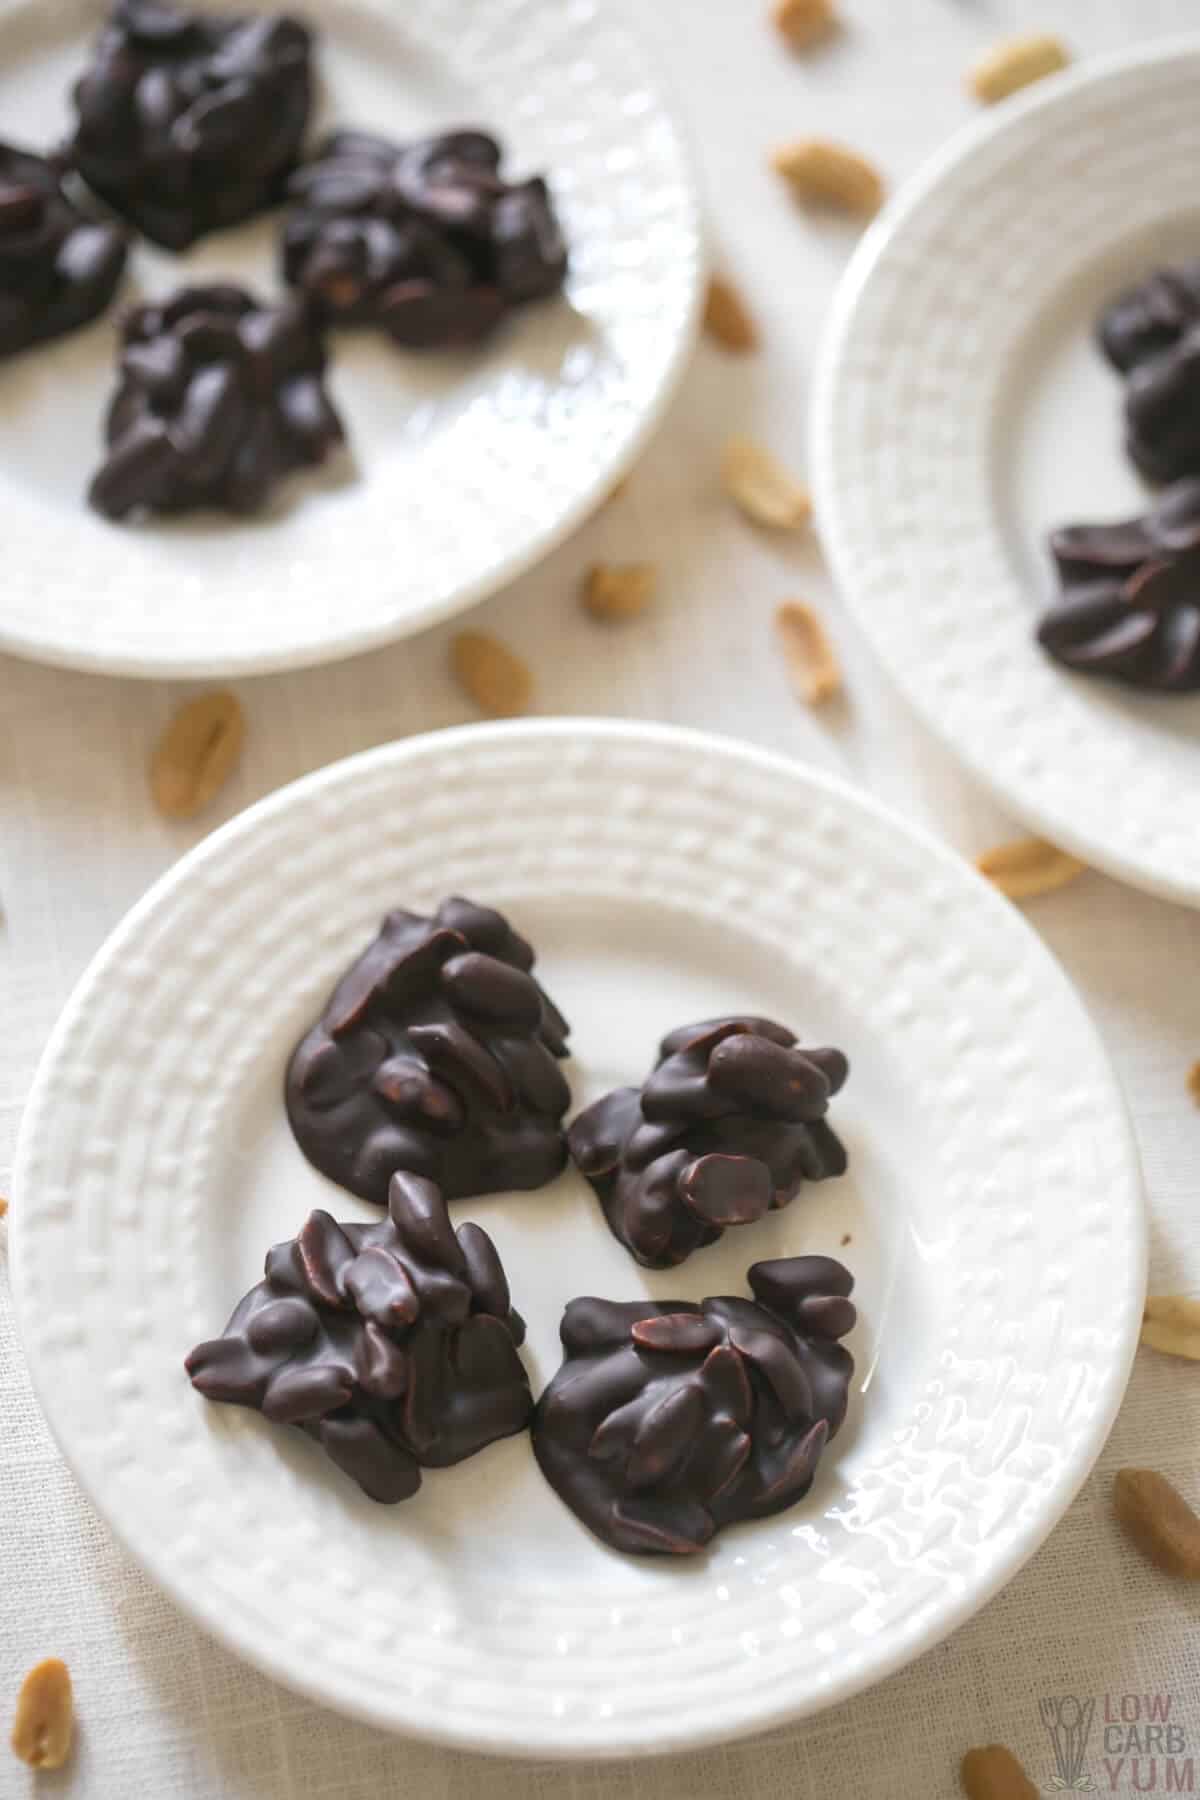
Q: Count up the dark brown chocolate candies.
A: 10